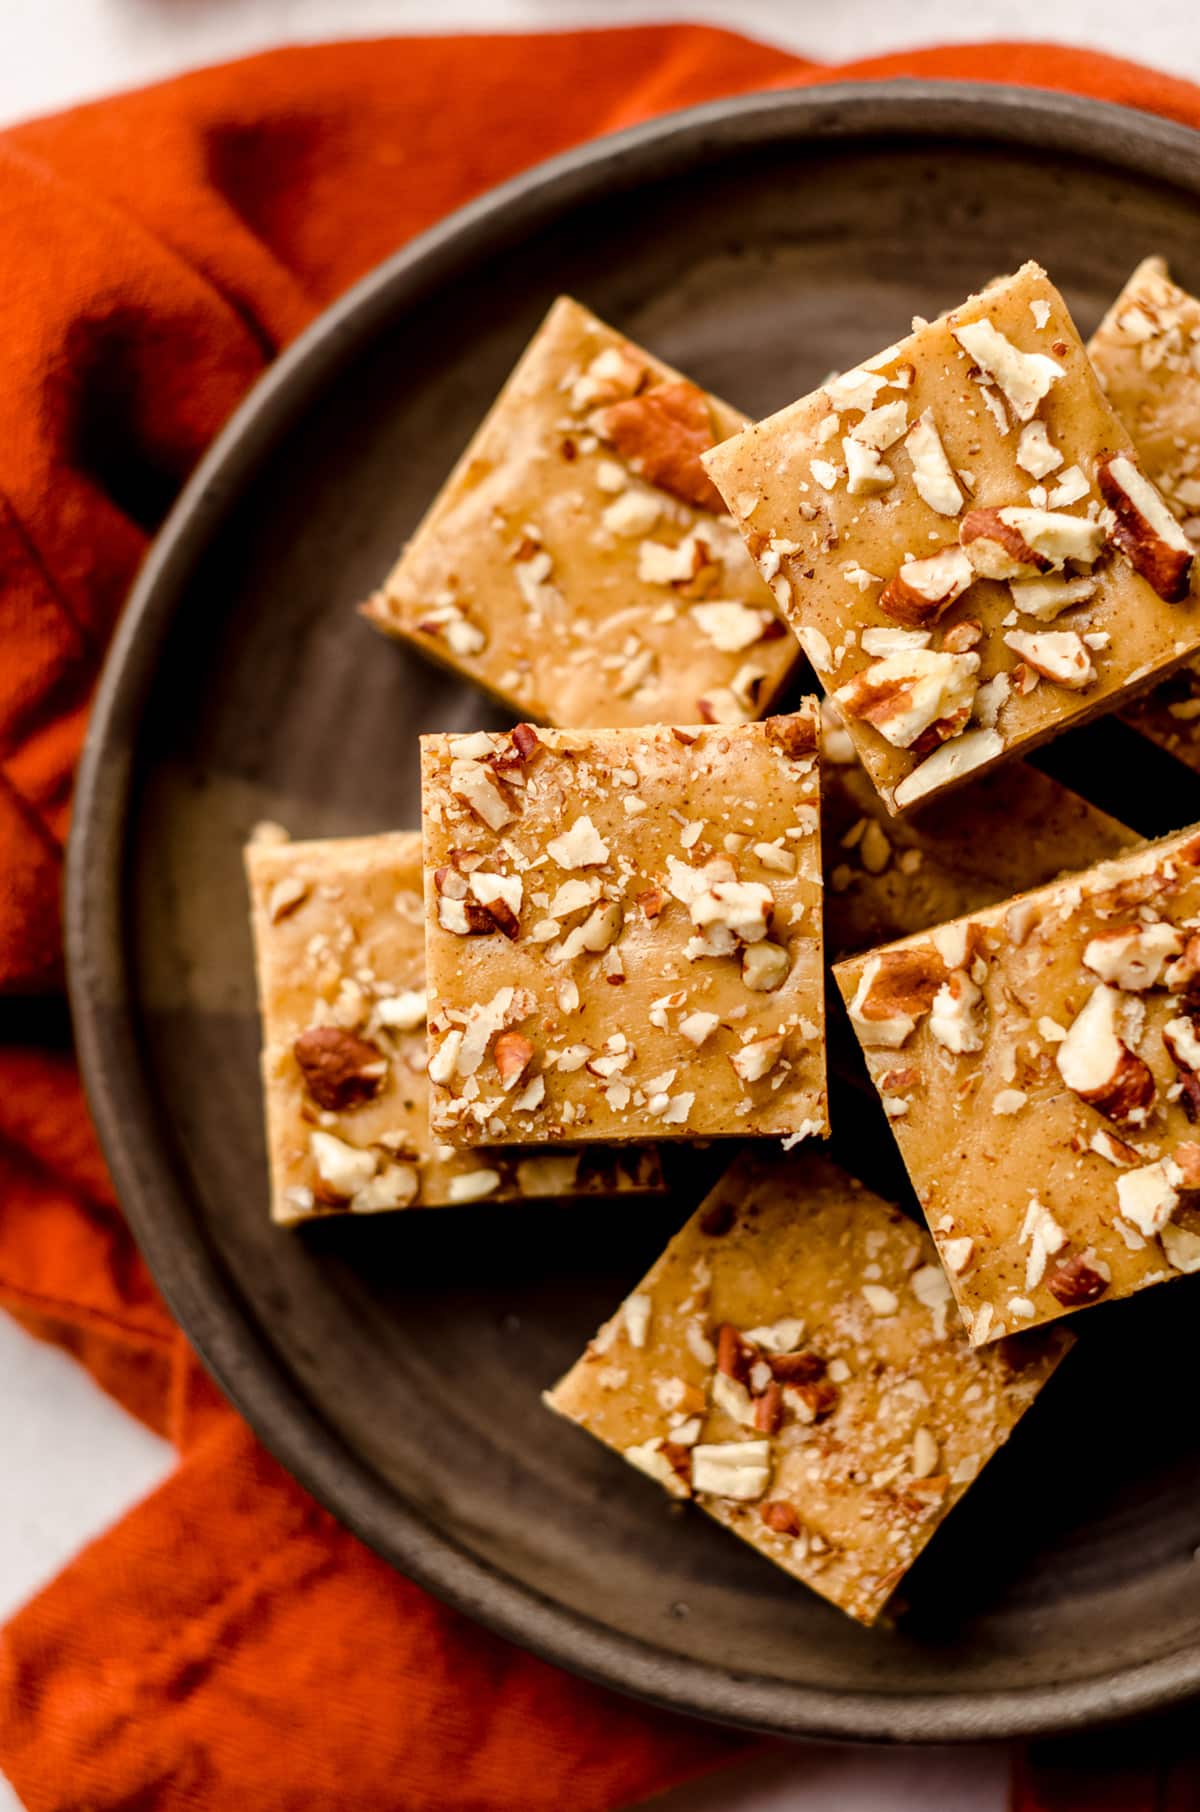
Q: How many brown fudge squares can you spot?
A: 8